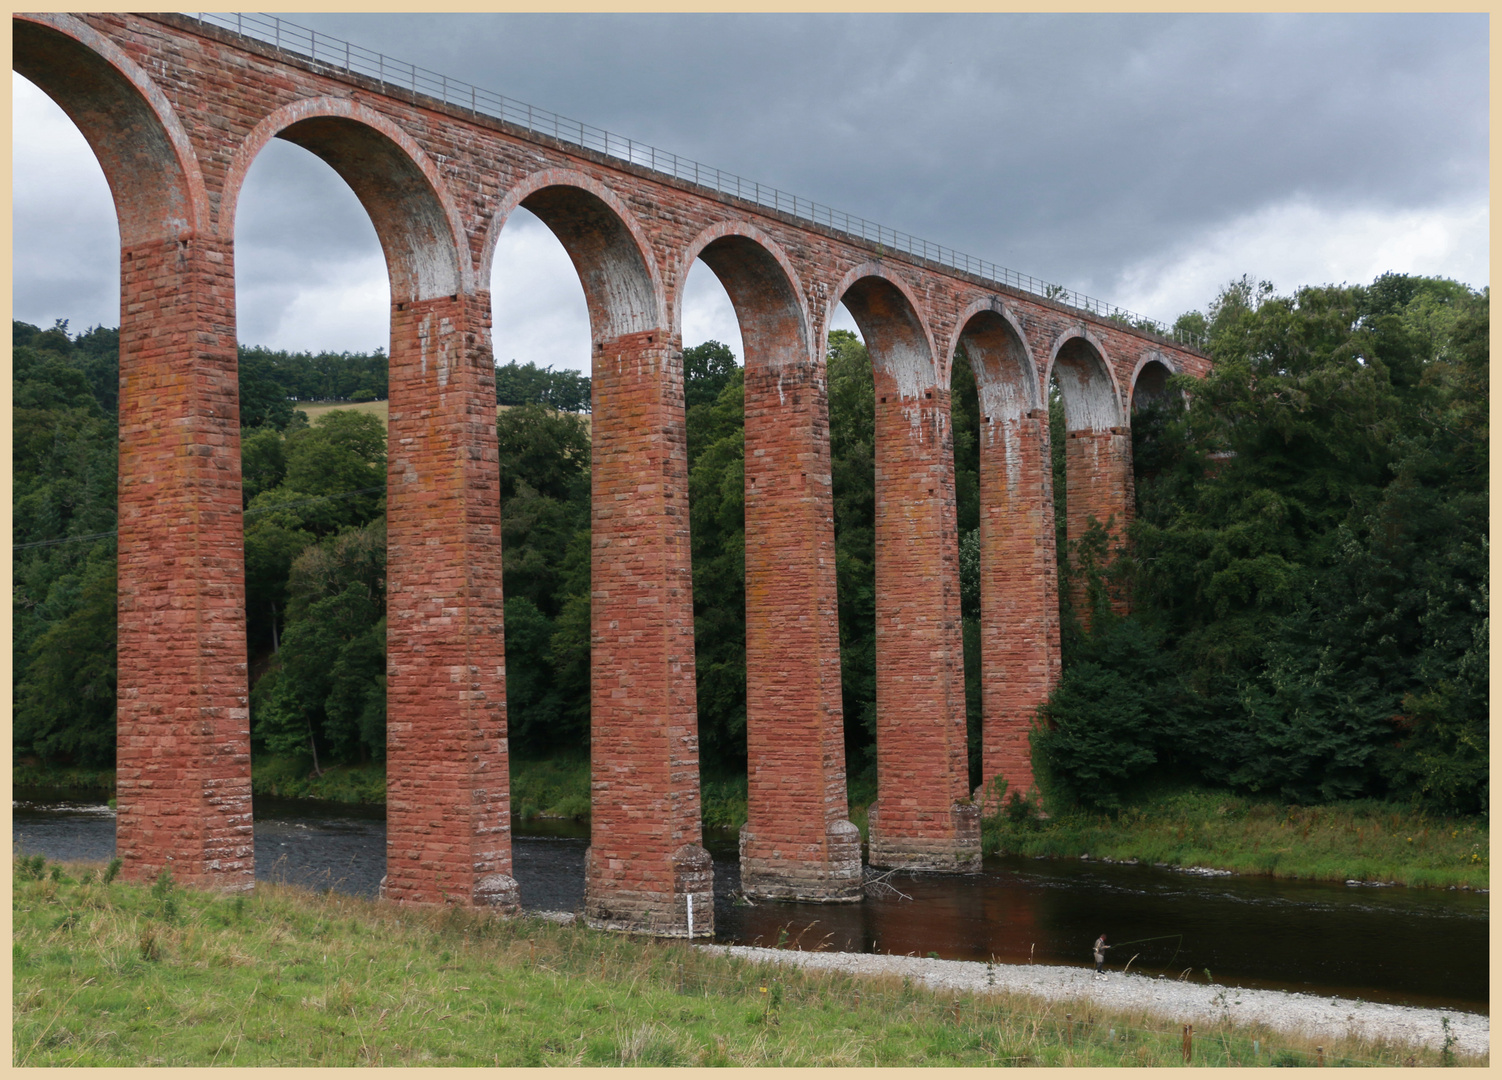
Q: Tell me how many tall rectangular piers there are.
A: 7